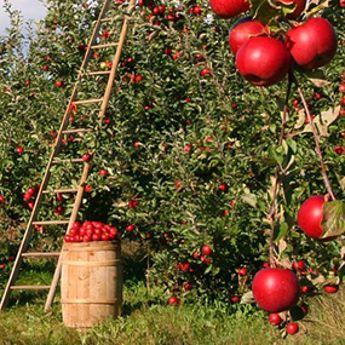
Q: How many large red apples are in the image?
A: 7